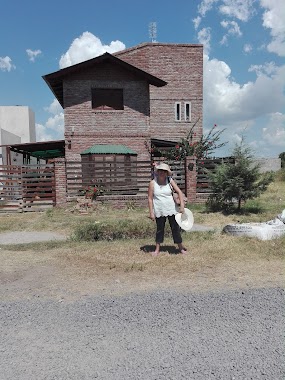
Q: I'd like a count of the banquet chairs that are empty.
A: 0